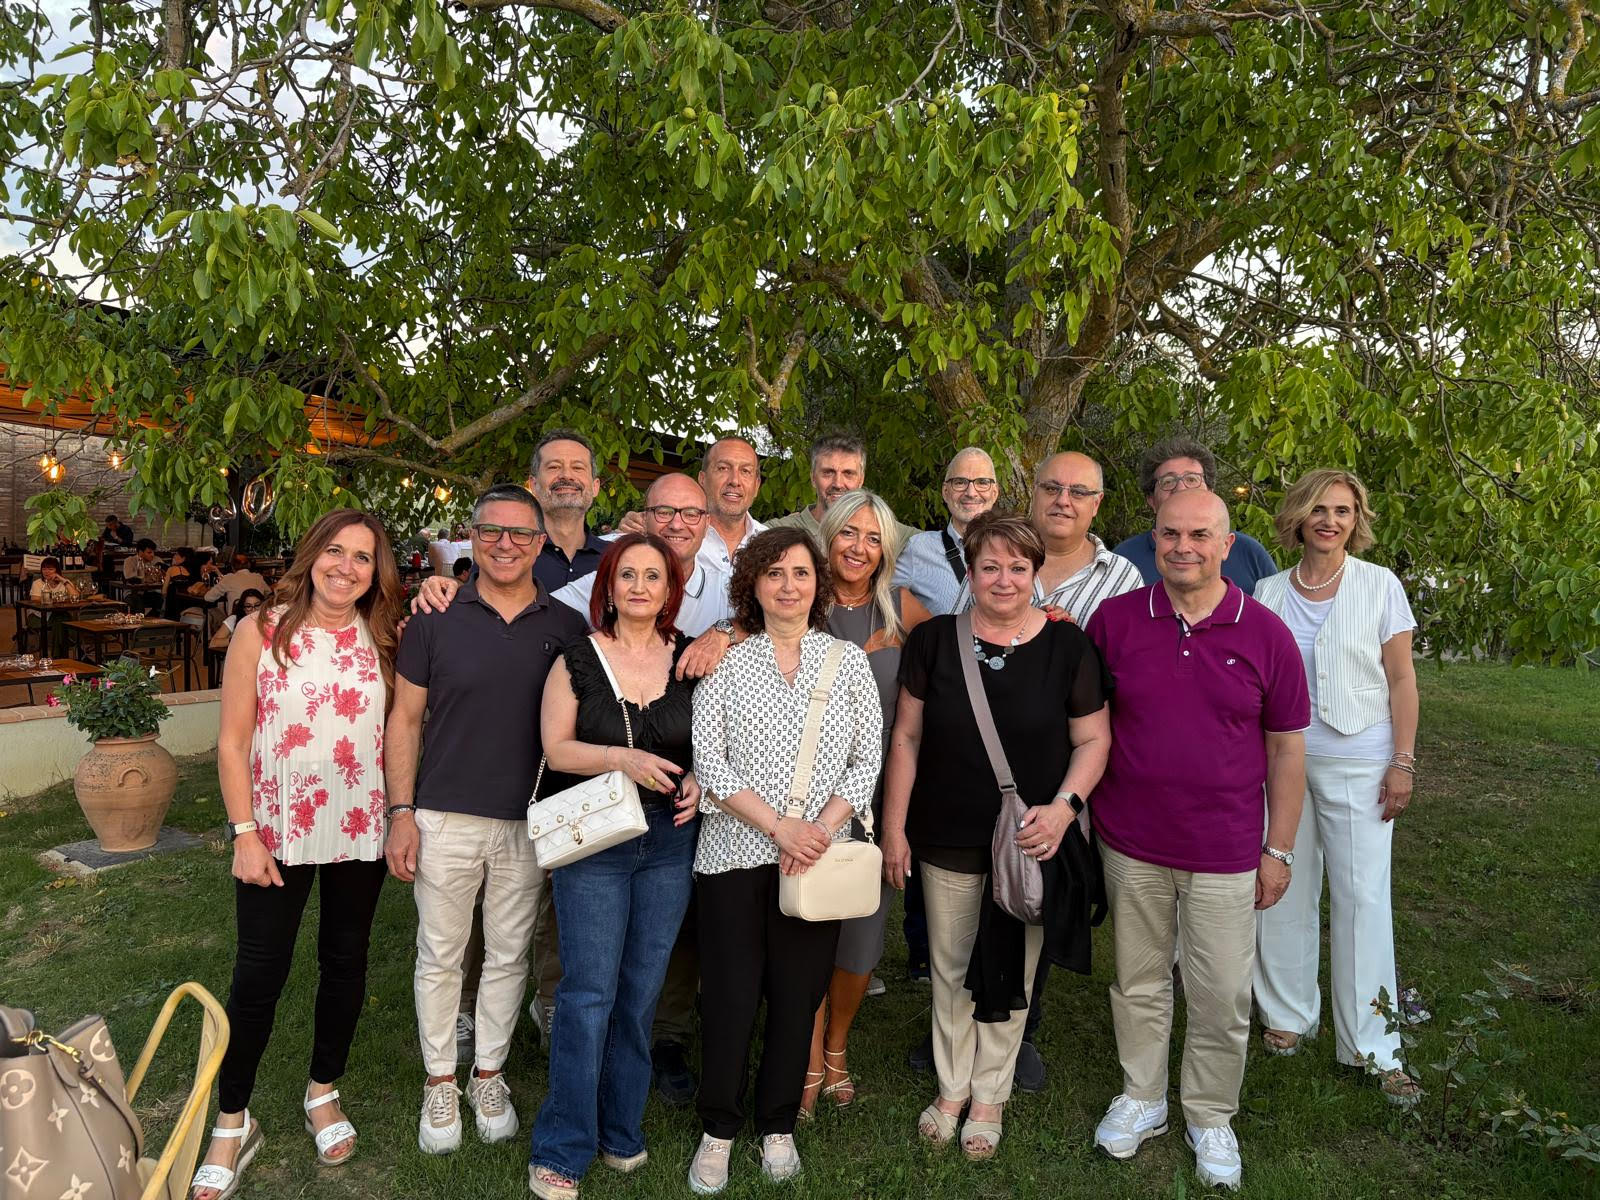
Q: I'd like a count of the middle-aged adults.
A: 15